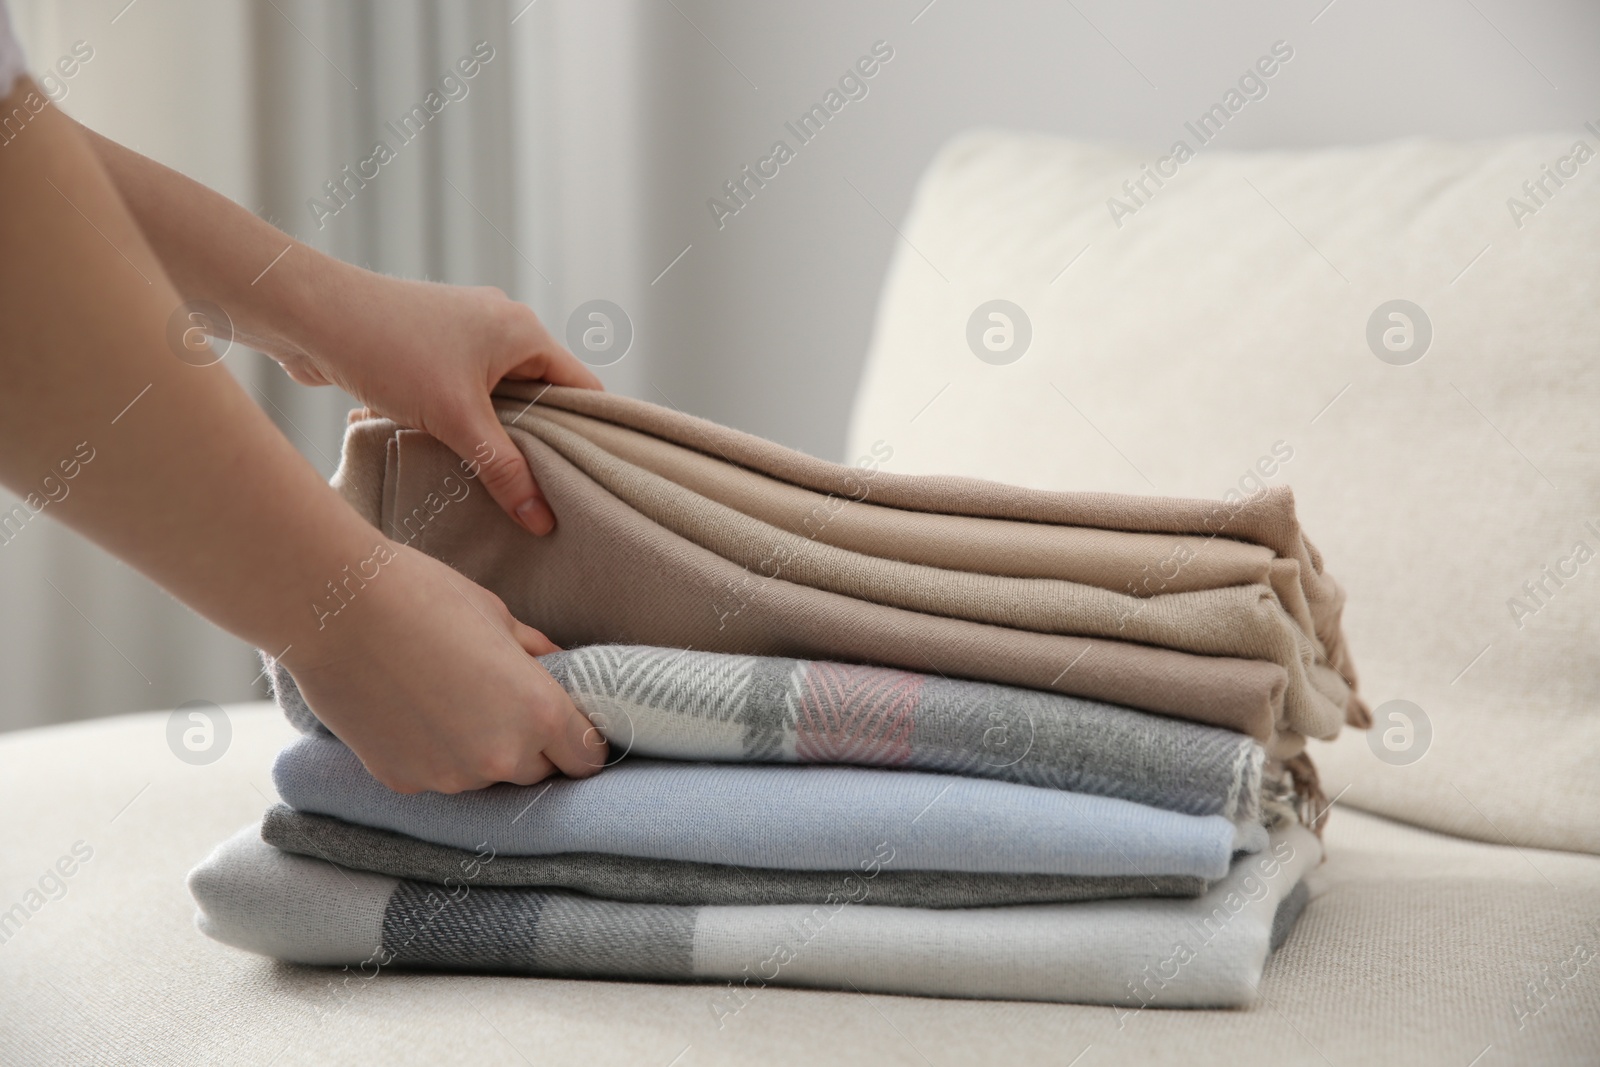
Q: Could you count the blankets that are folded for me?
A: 8